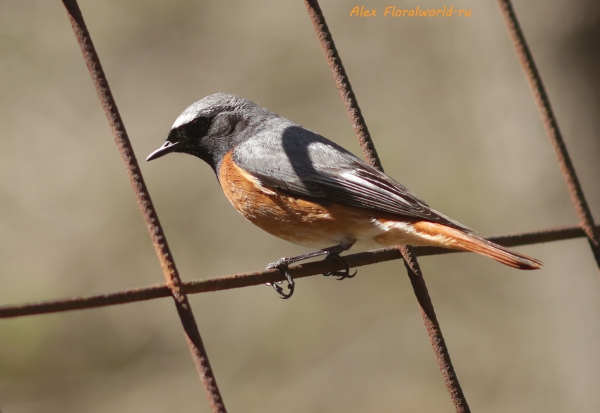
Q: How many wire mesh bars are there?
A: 4